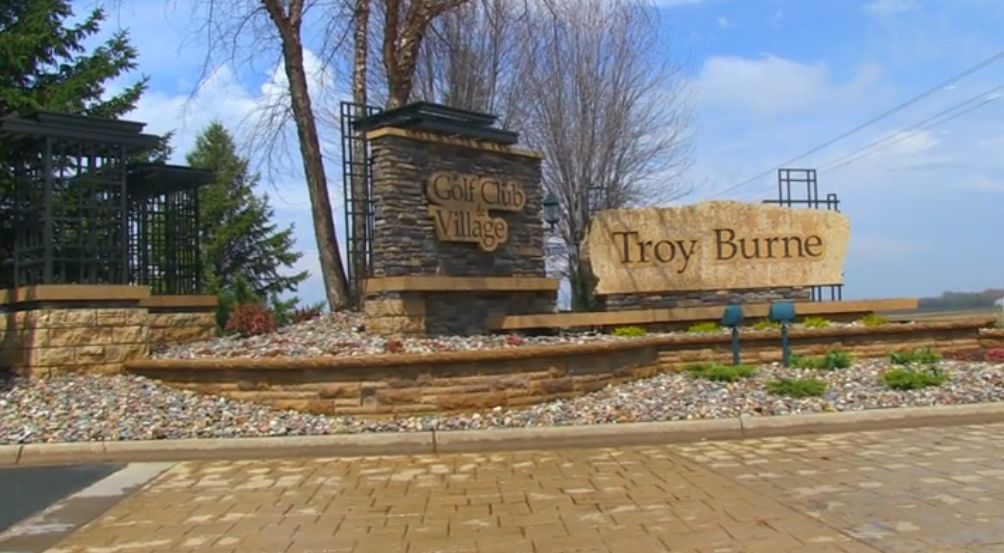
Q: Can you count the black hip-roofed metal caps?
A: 3